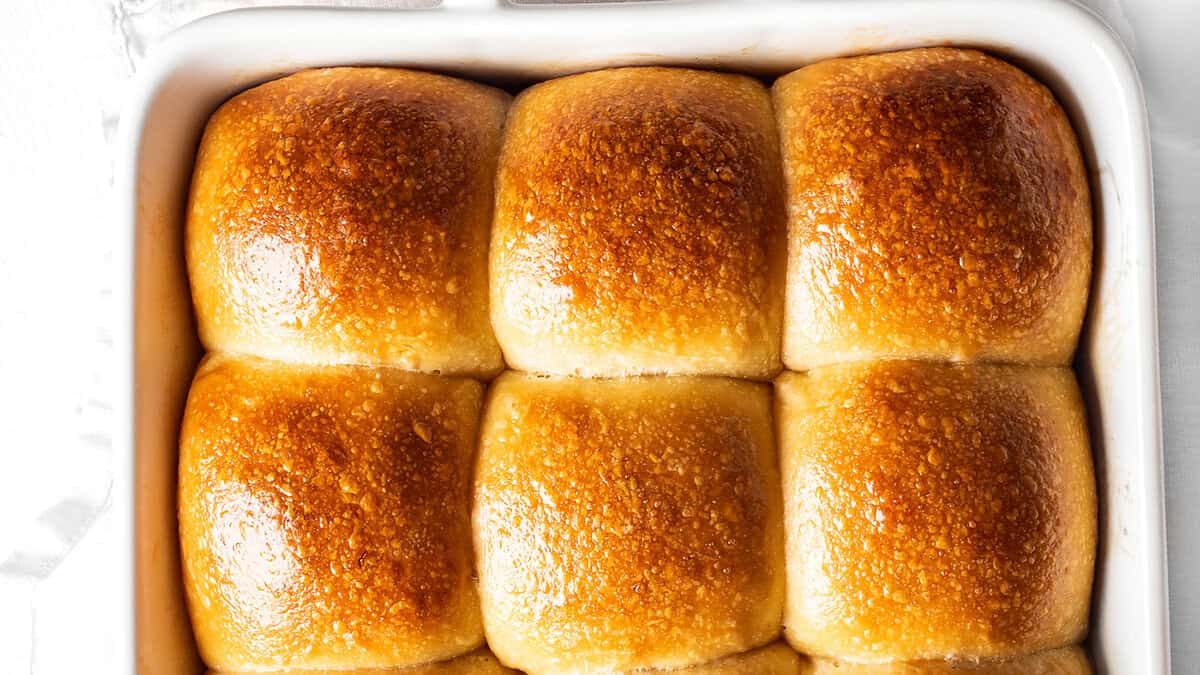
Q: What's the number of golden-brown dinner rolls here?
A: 6